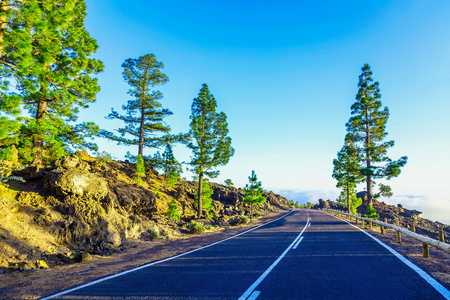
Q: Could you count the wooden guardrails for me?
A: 1